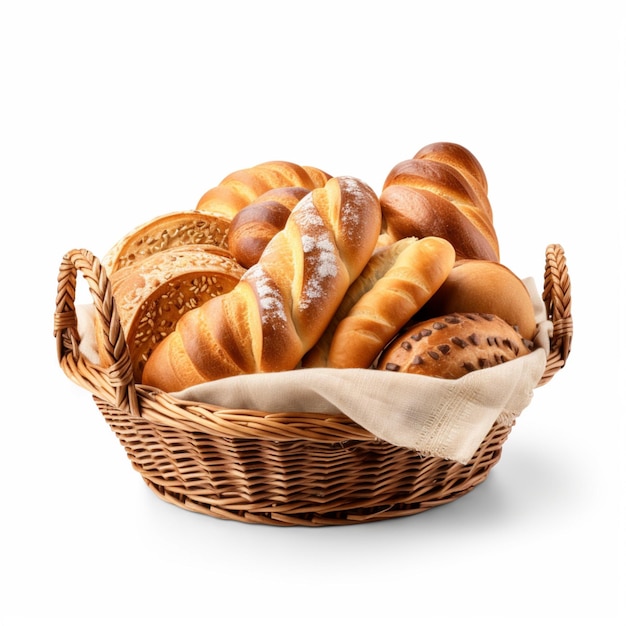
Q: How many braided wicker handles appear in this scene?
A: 2